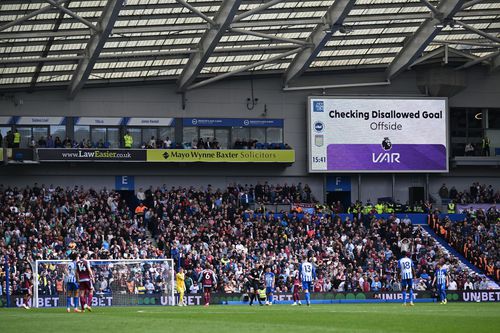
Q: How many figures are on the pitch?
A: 11